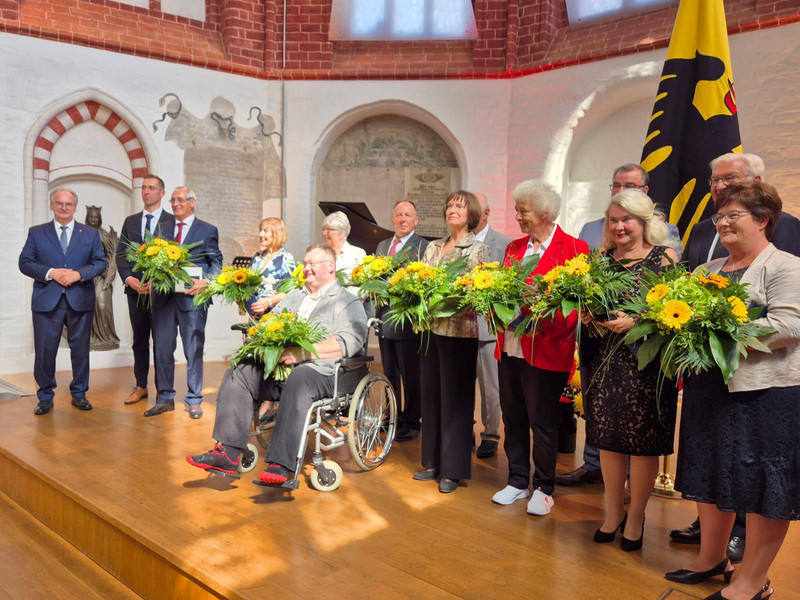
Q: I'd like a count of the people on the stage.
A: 14